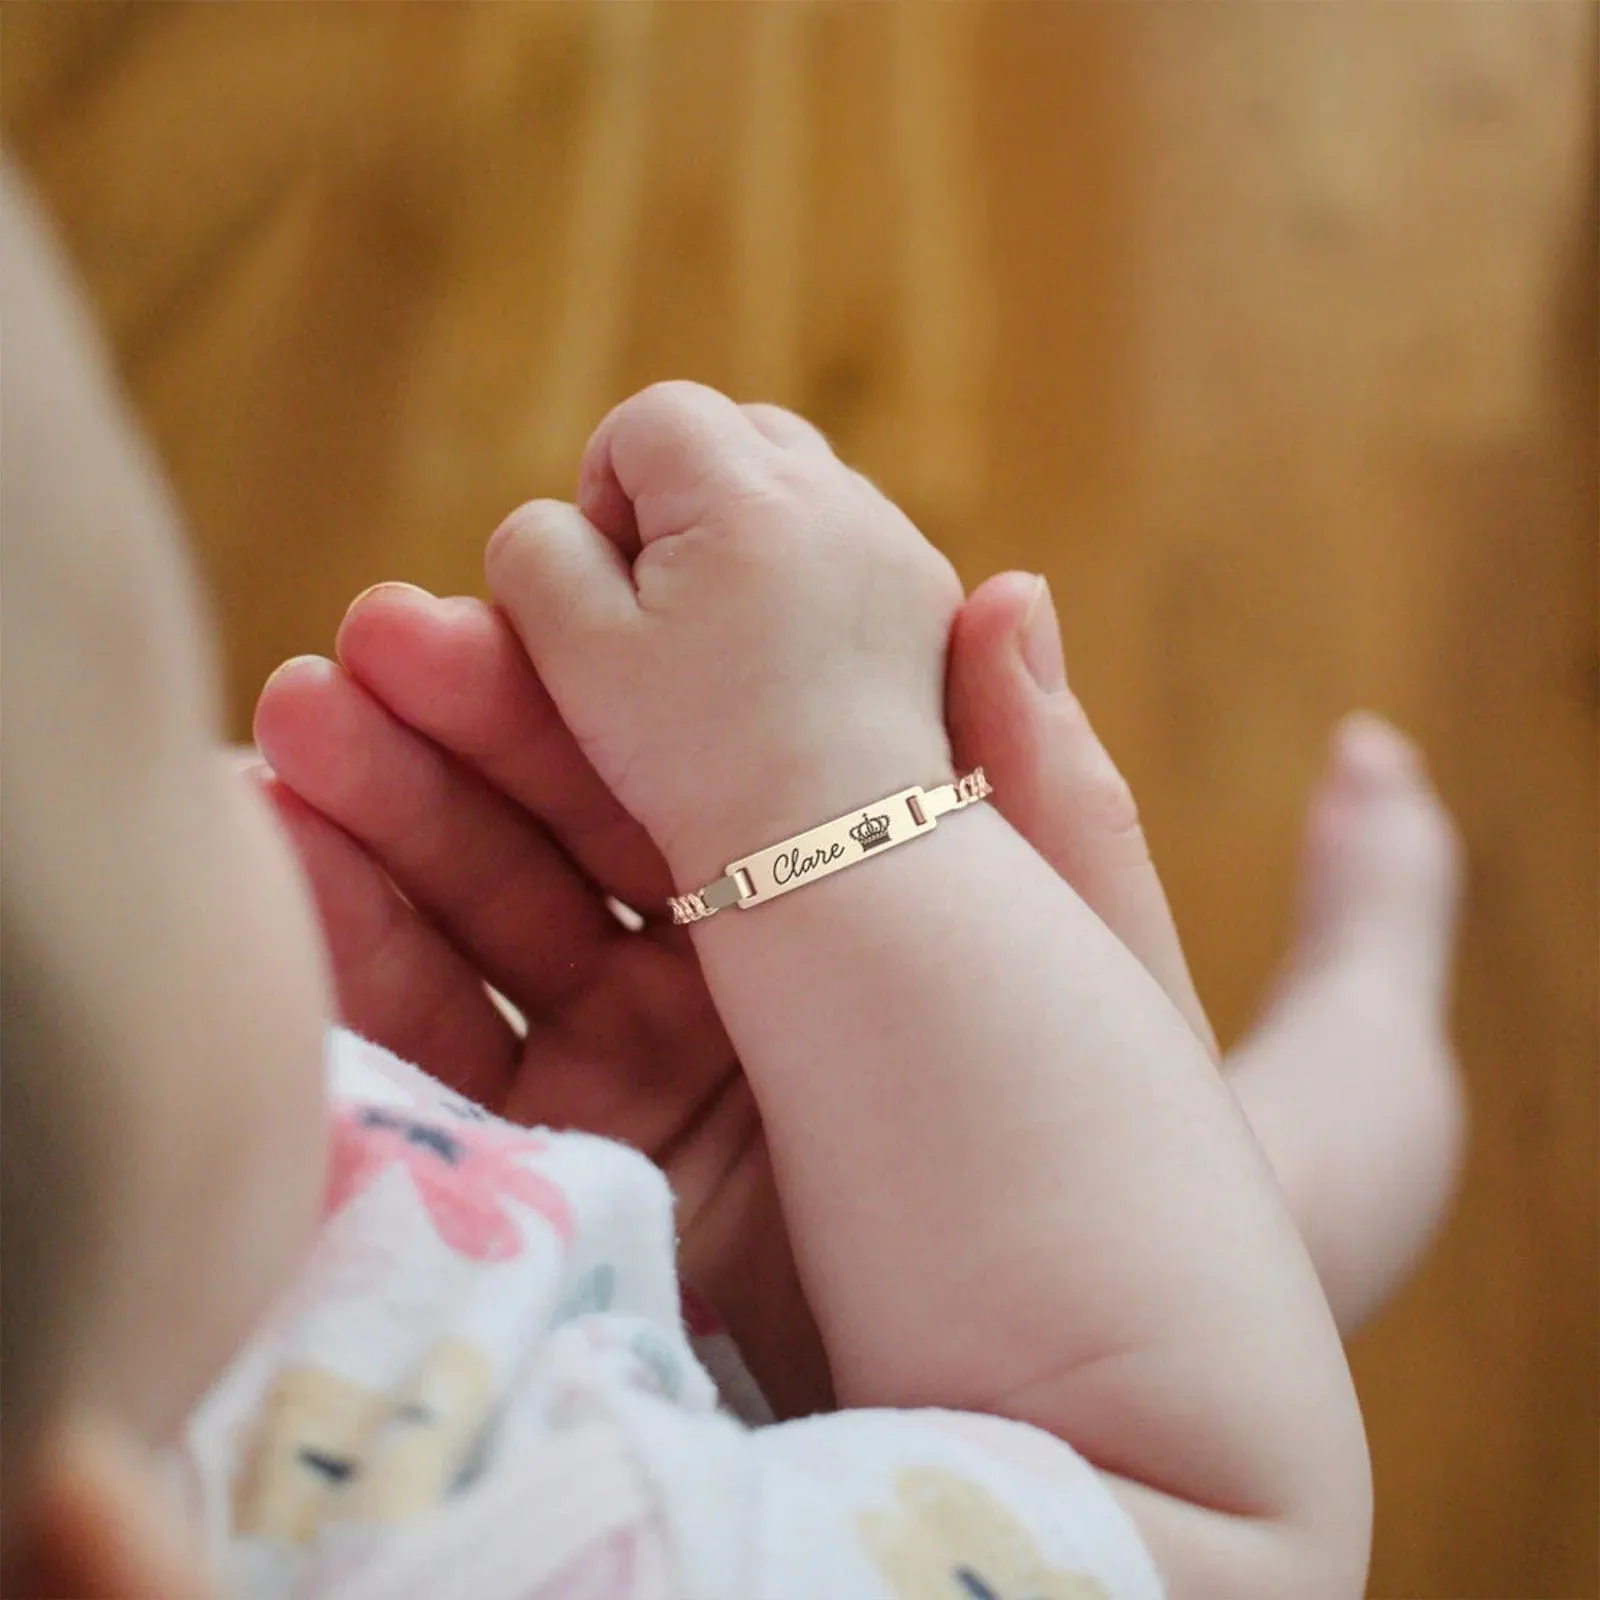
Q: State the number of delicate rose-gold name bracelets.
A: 1